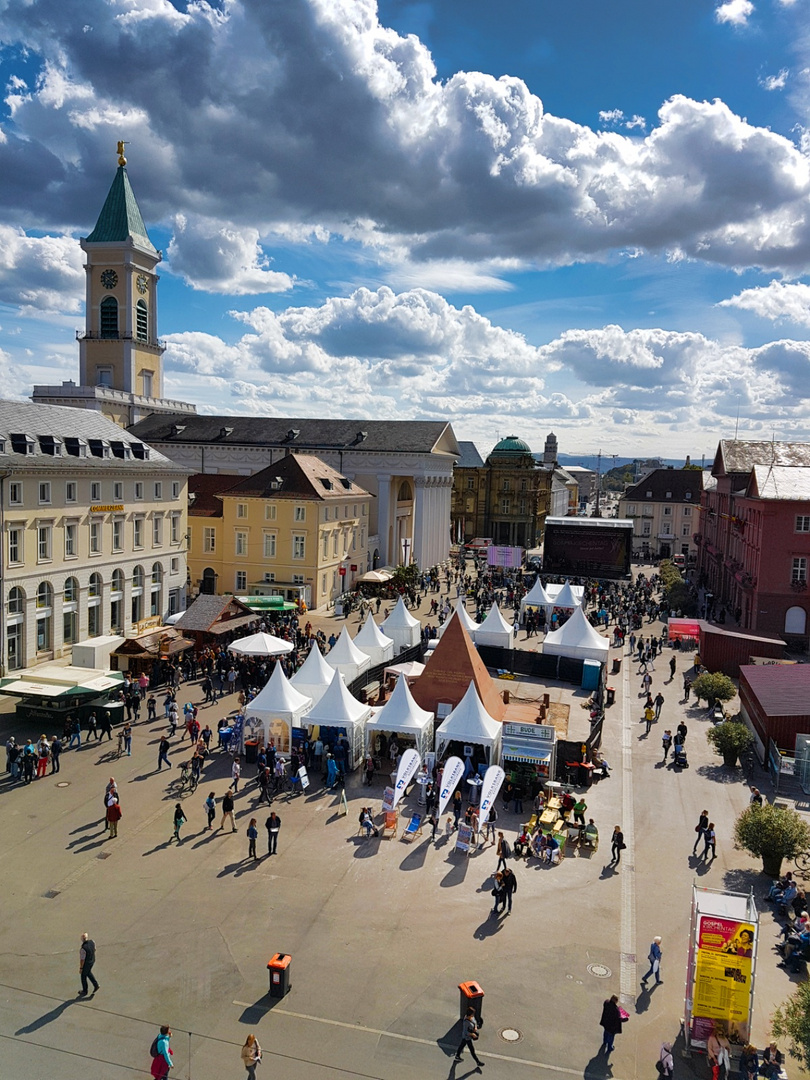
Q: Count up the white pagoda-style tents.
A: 13